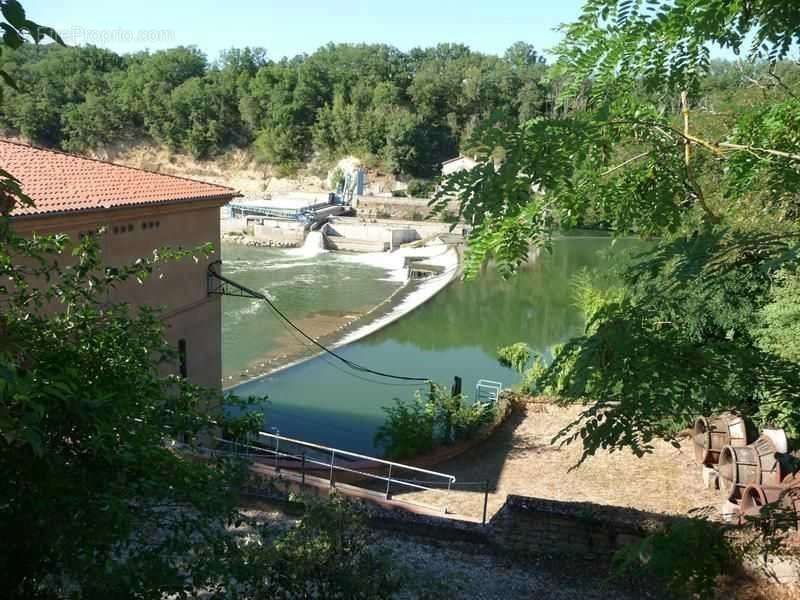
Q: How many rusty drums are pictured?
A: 3